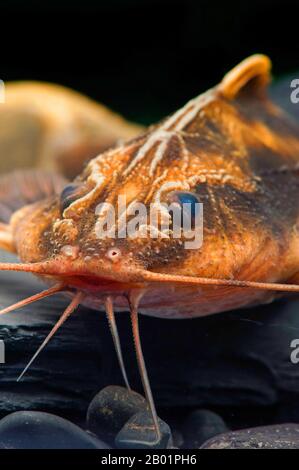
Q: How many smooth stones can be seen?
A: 5